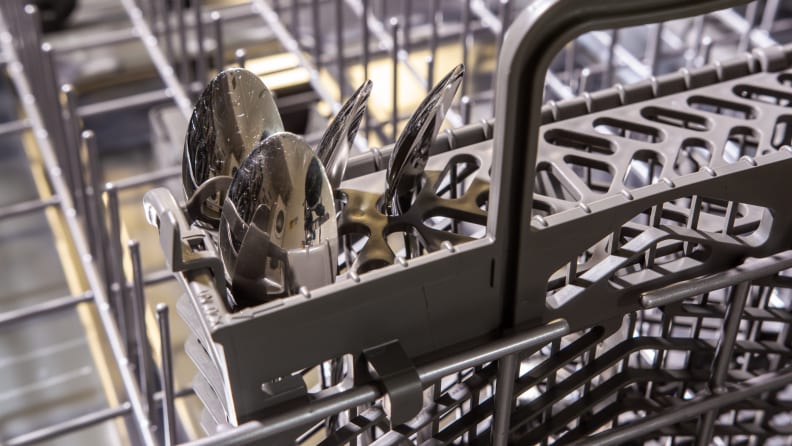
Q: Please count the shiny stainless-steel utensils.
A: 4